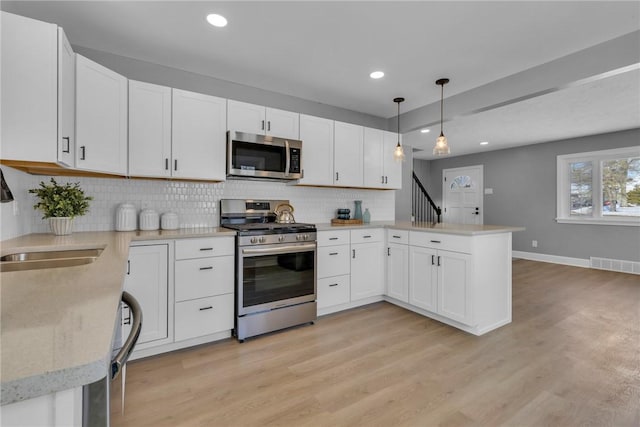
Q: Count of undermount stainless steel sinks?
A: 1